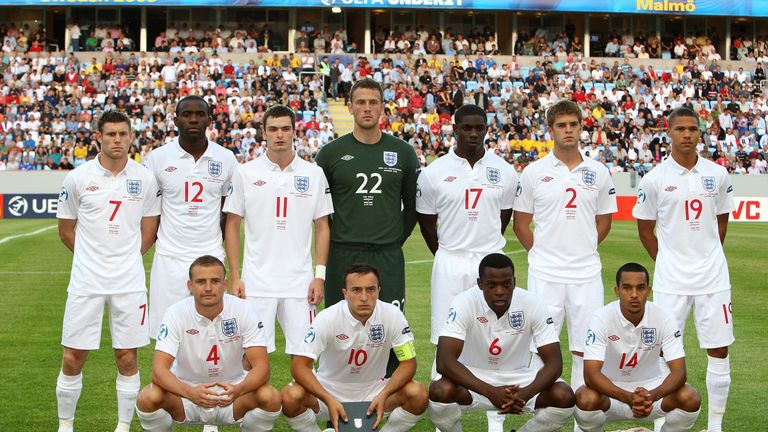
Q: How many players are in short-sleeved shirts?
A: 10